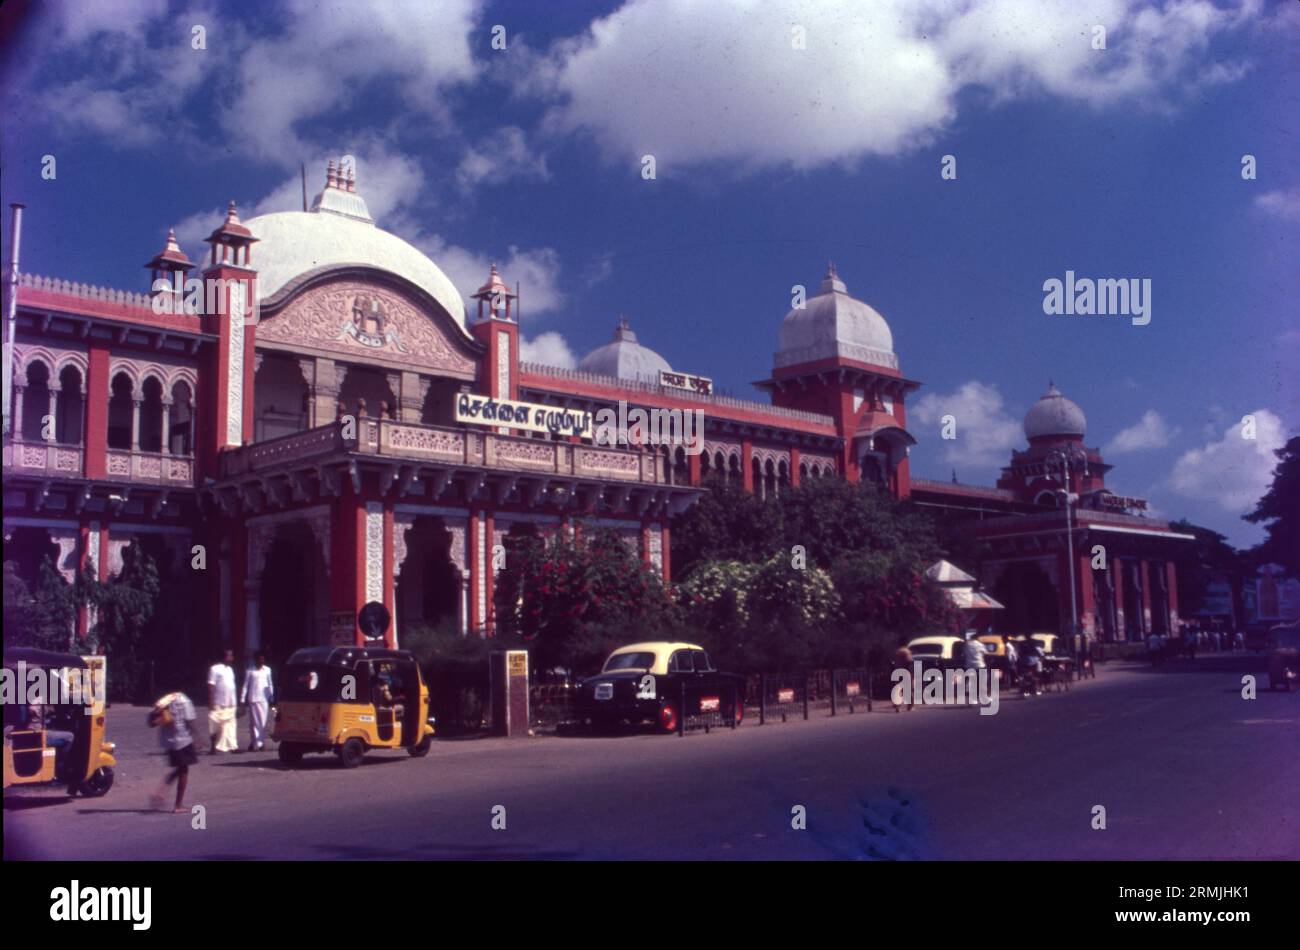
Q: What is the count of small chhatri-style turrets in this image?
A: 3